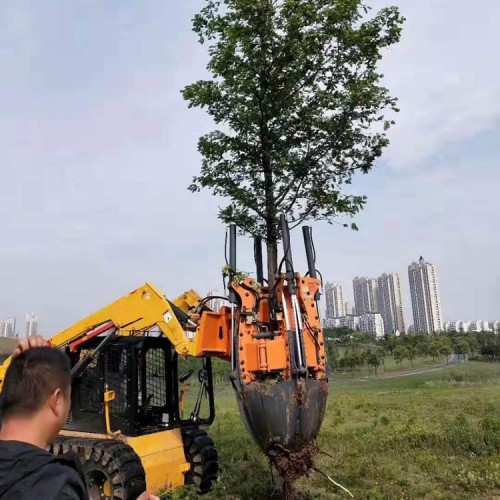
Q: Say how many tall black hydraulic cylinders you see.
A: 4